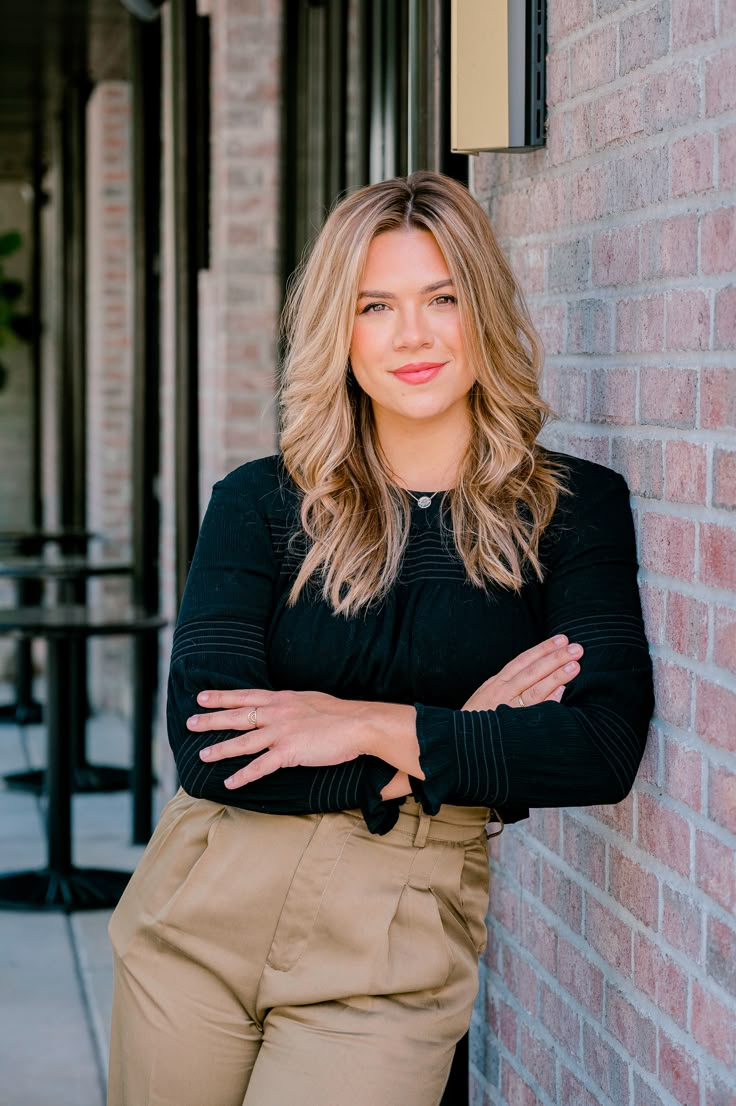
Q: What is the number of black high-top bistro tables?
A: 3